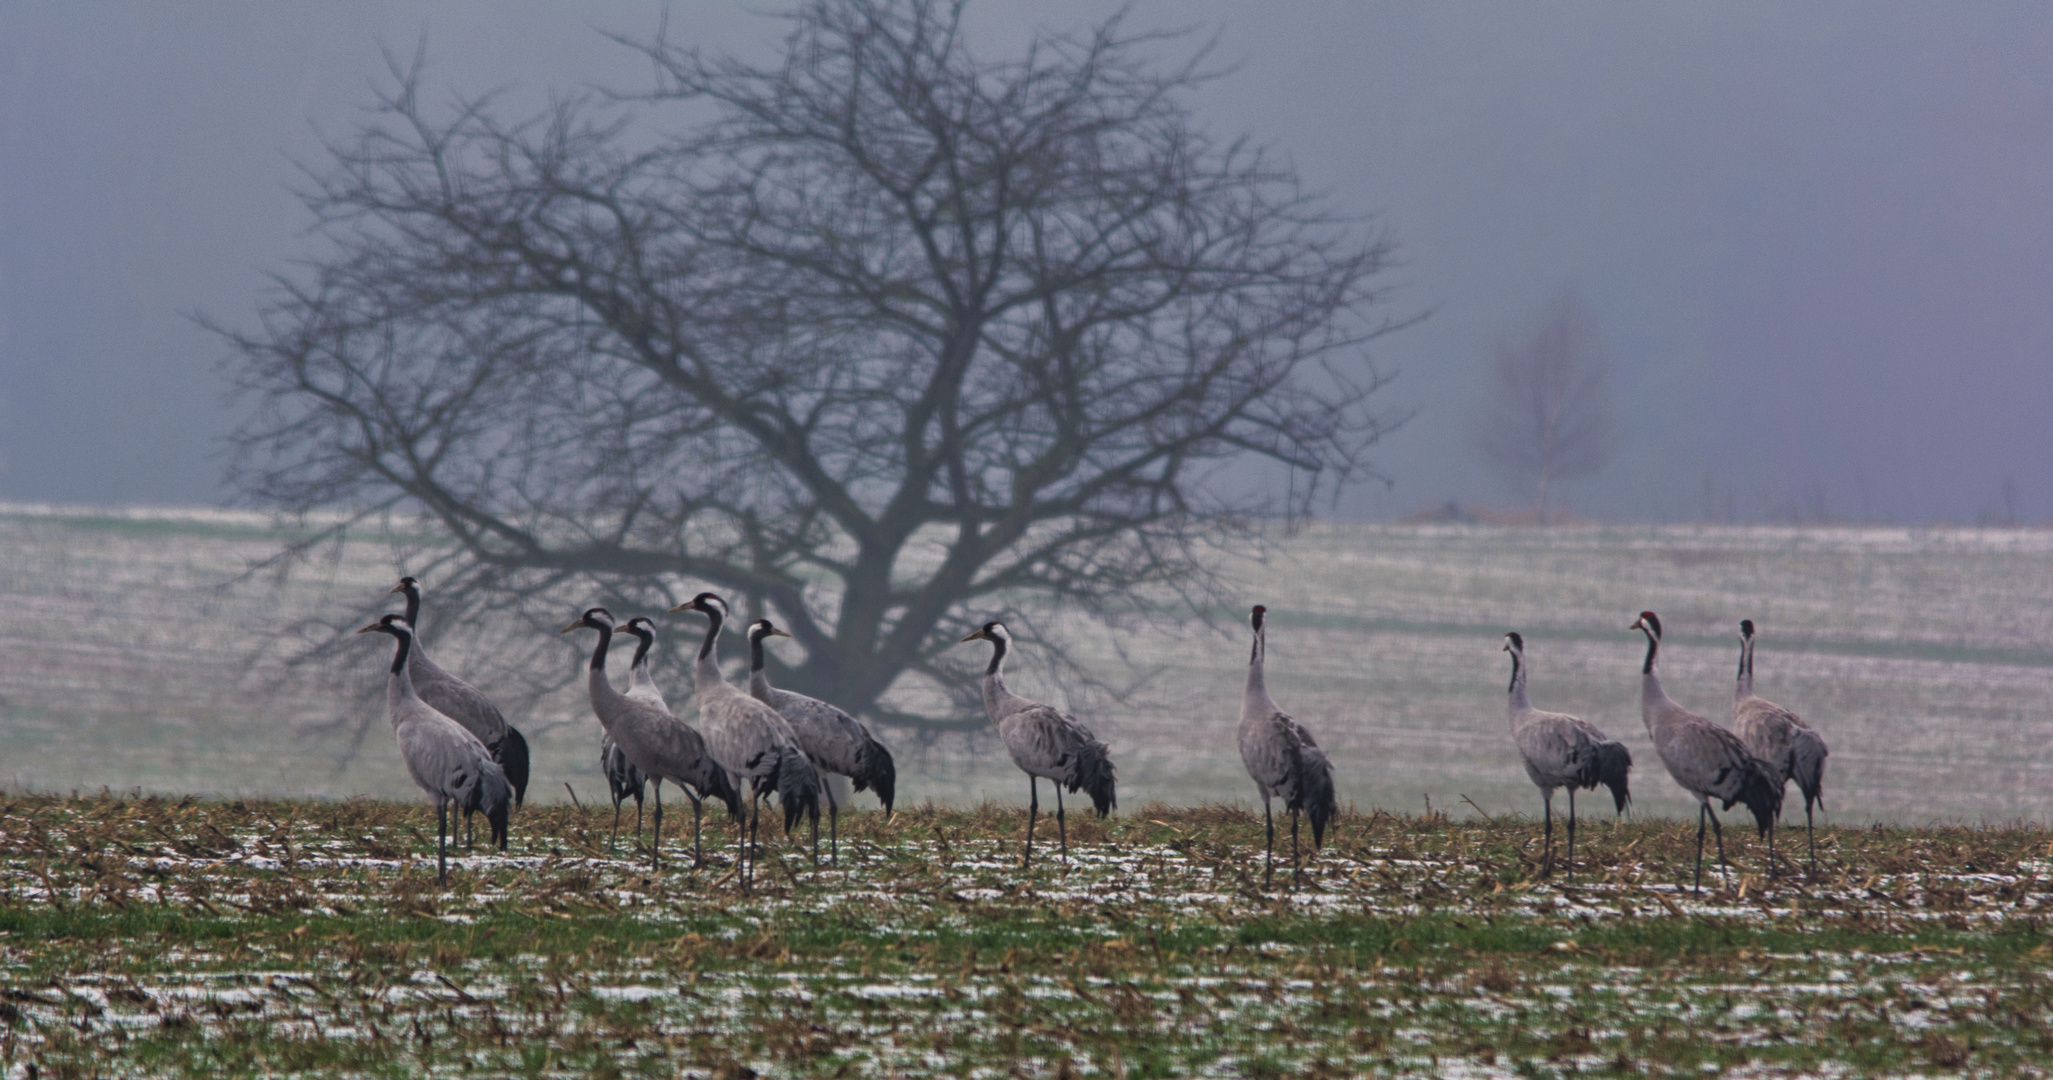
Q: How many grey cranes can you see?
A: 11